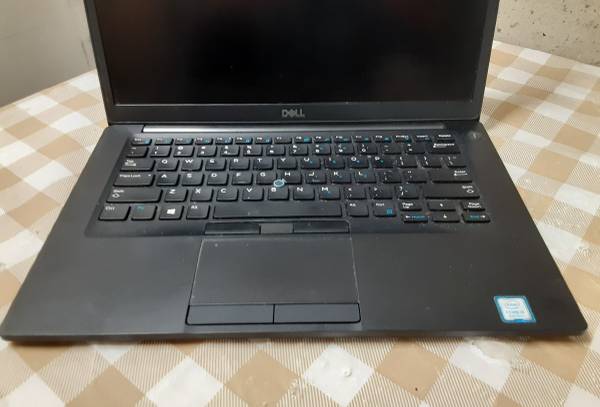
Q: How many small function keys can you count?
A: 12